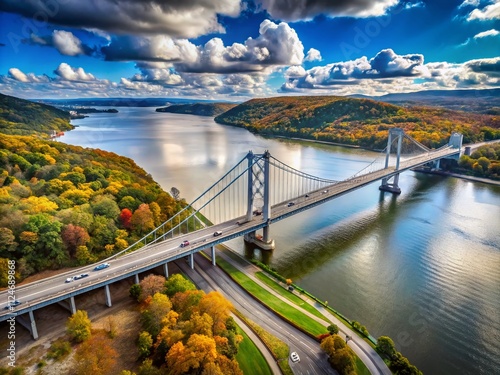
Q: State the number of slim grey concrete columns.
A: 7